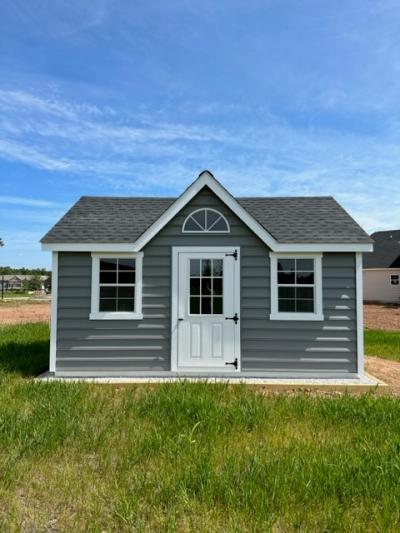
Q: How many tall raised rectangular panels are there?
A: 2